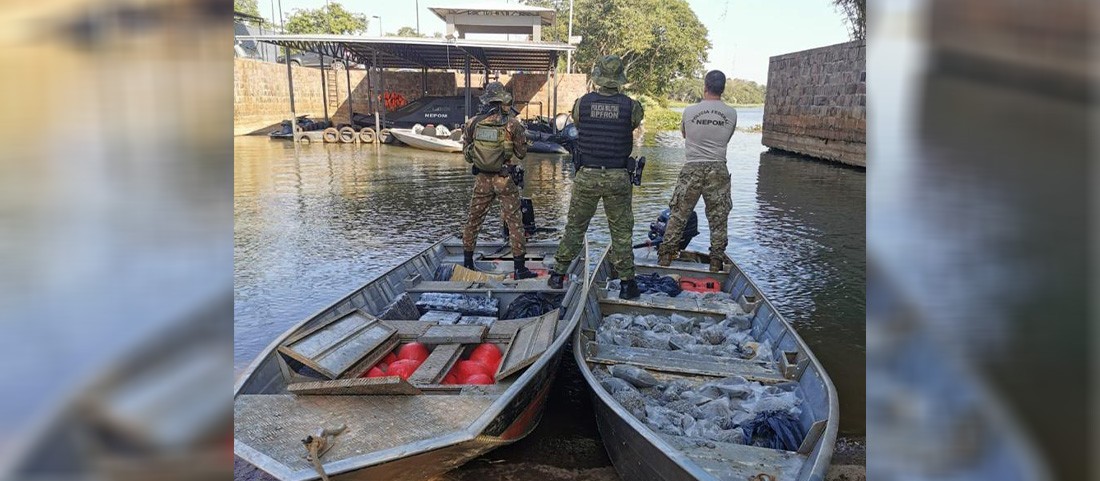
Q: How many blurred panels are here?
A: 2